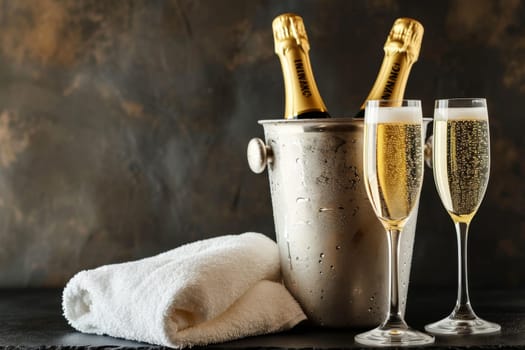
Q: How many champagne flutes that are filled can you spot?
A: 2